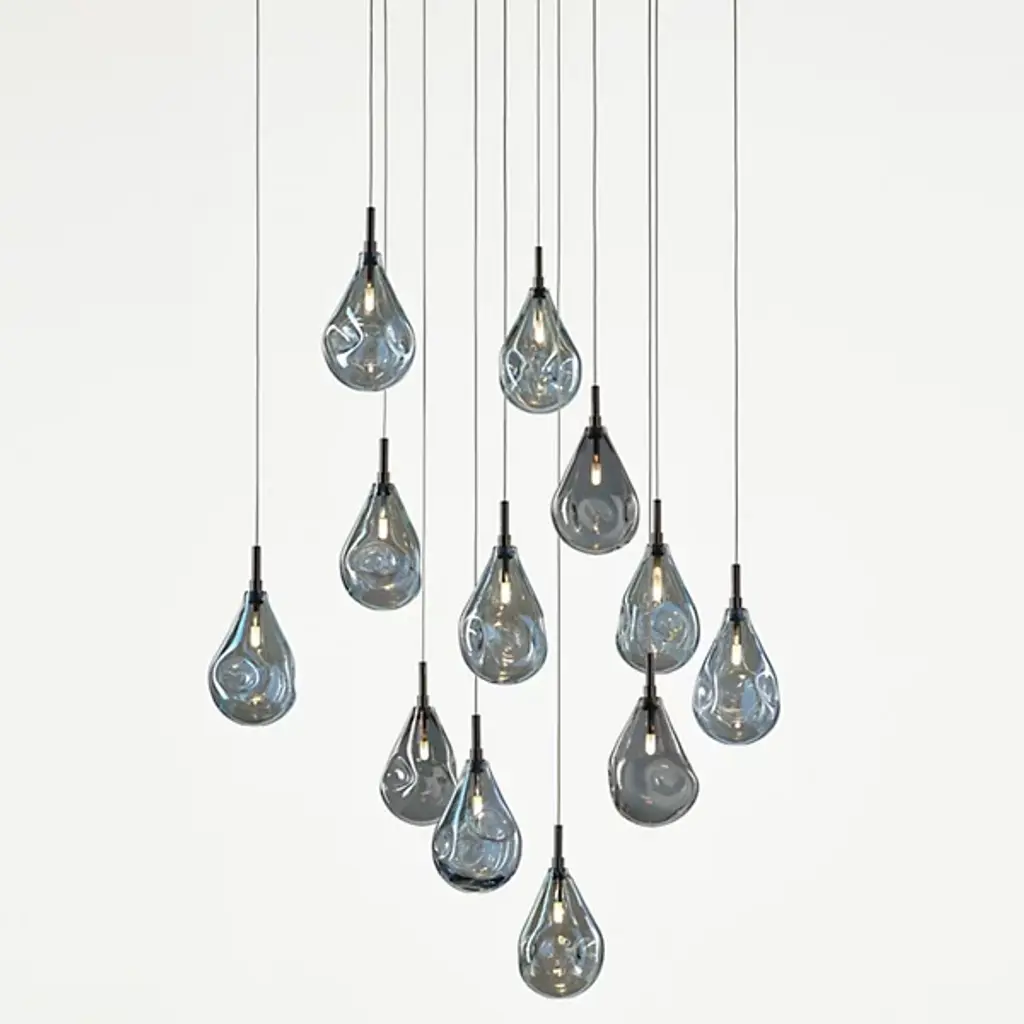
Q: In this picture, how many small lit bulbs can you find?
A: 12